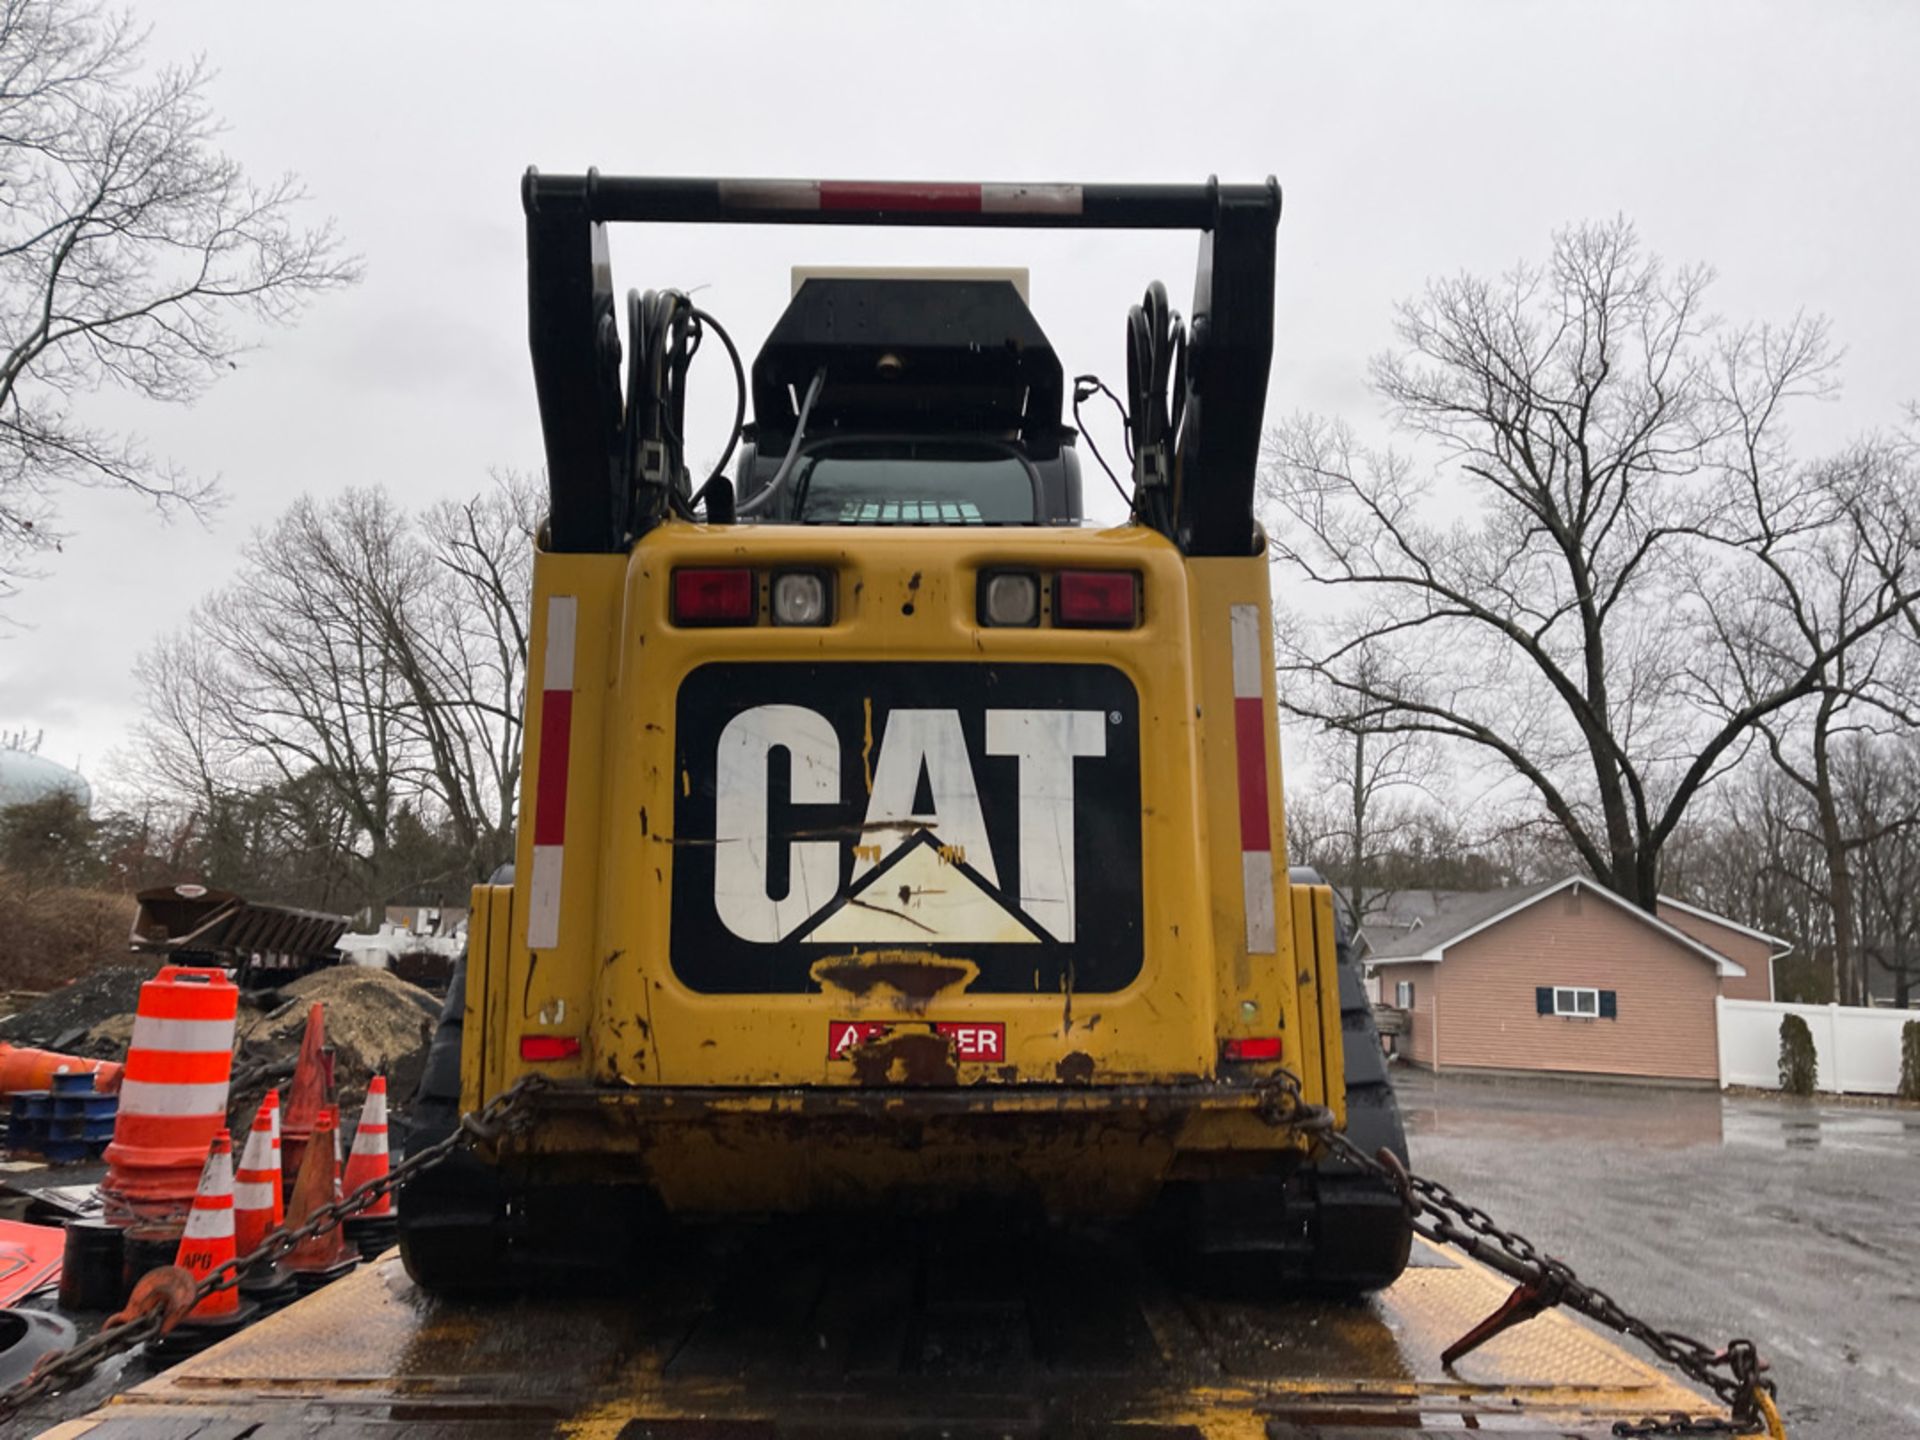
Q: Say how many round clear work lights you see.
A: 2